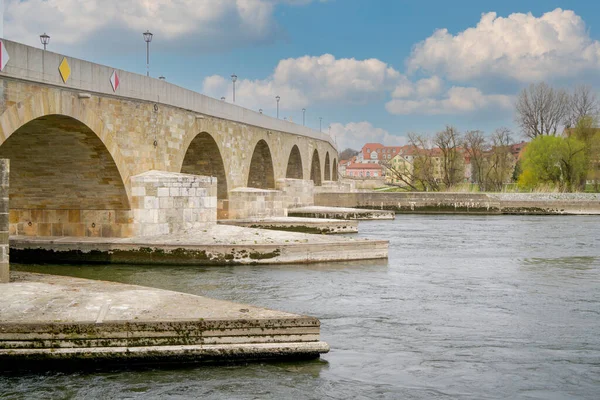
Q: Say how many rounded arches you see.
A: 7